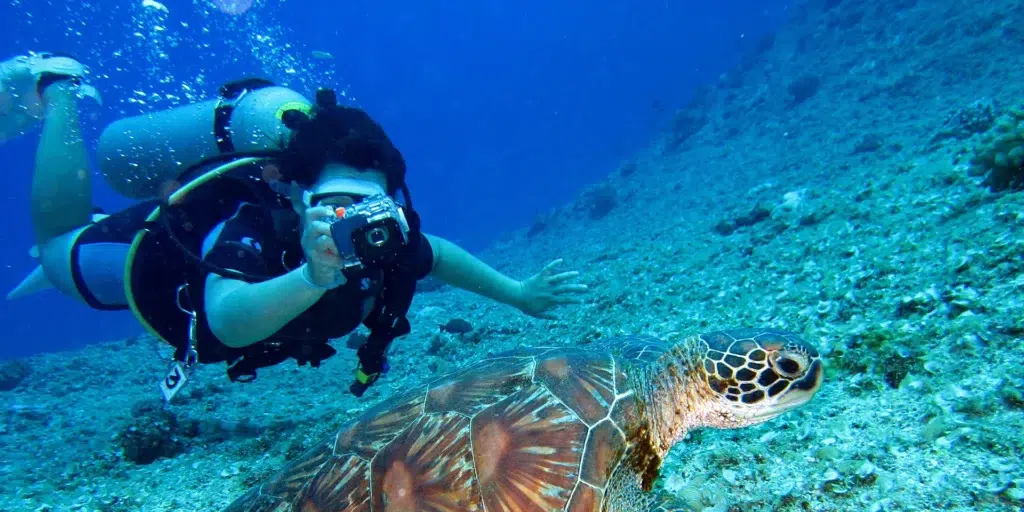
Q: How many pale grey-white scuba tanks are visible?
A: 1